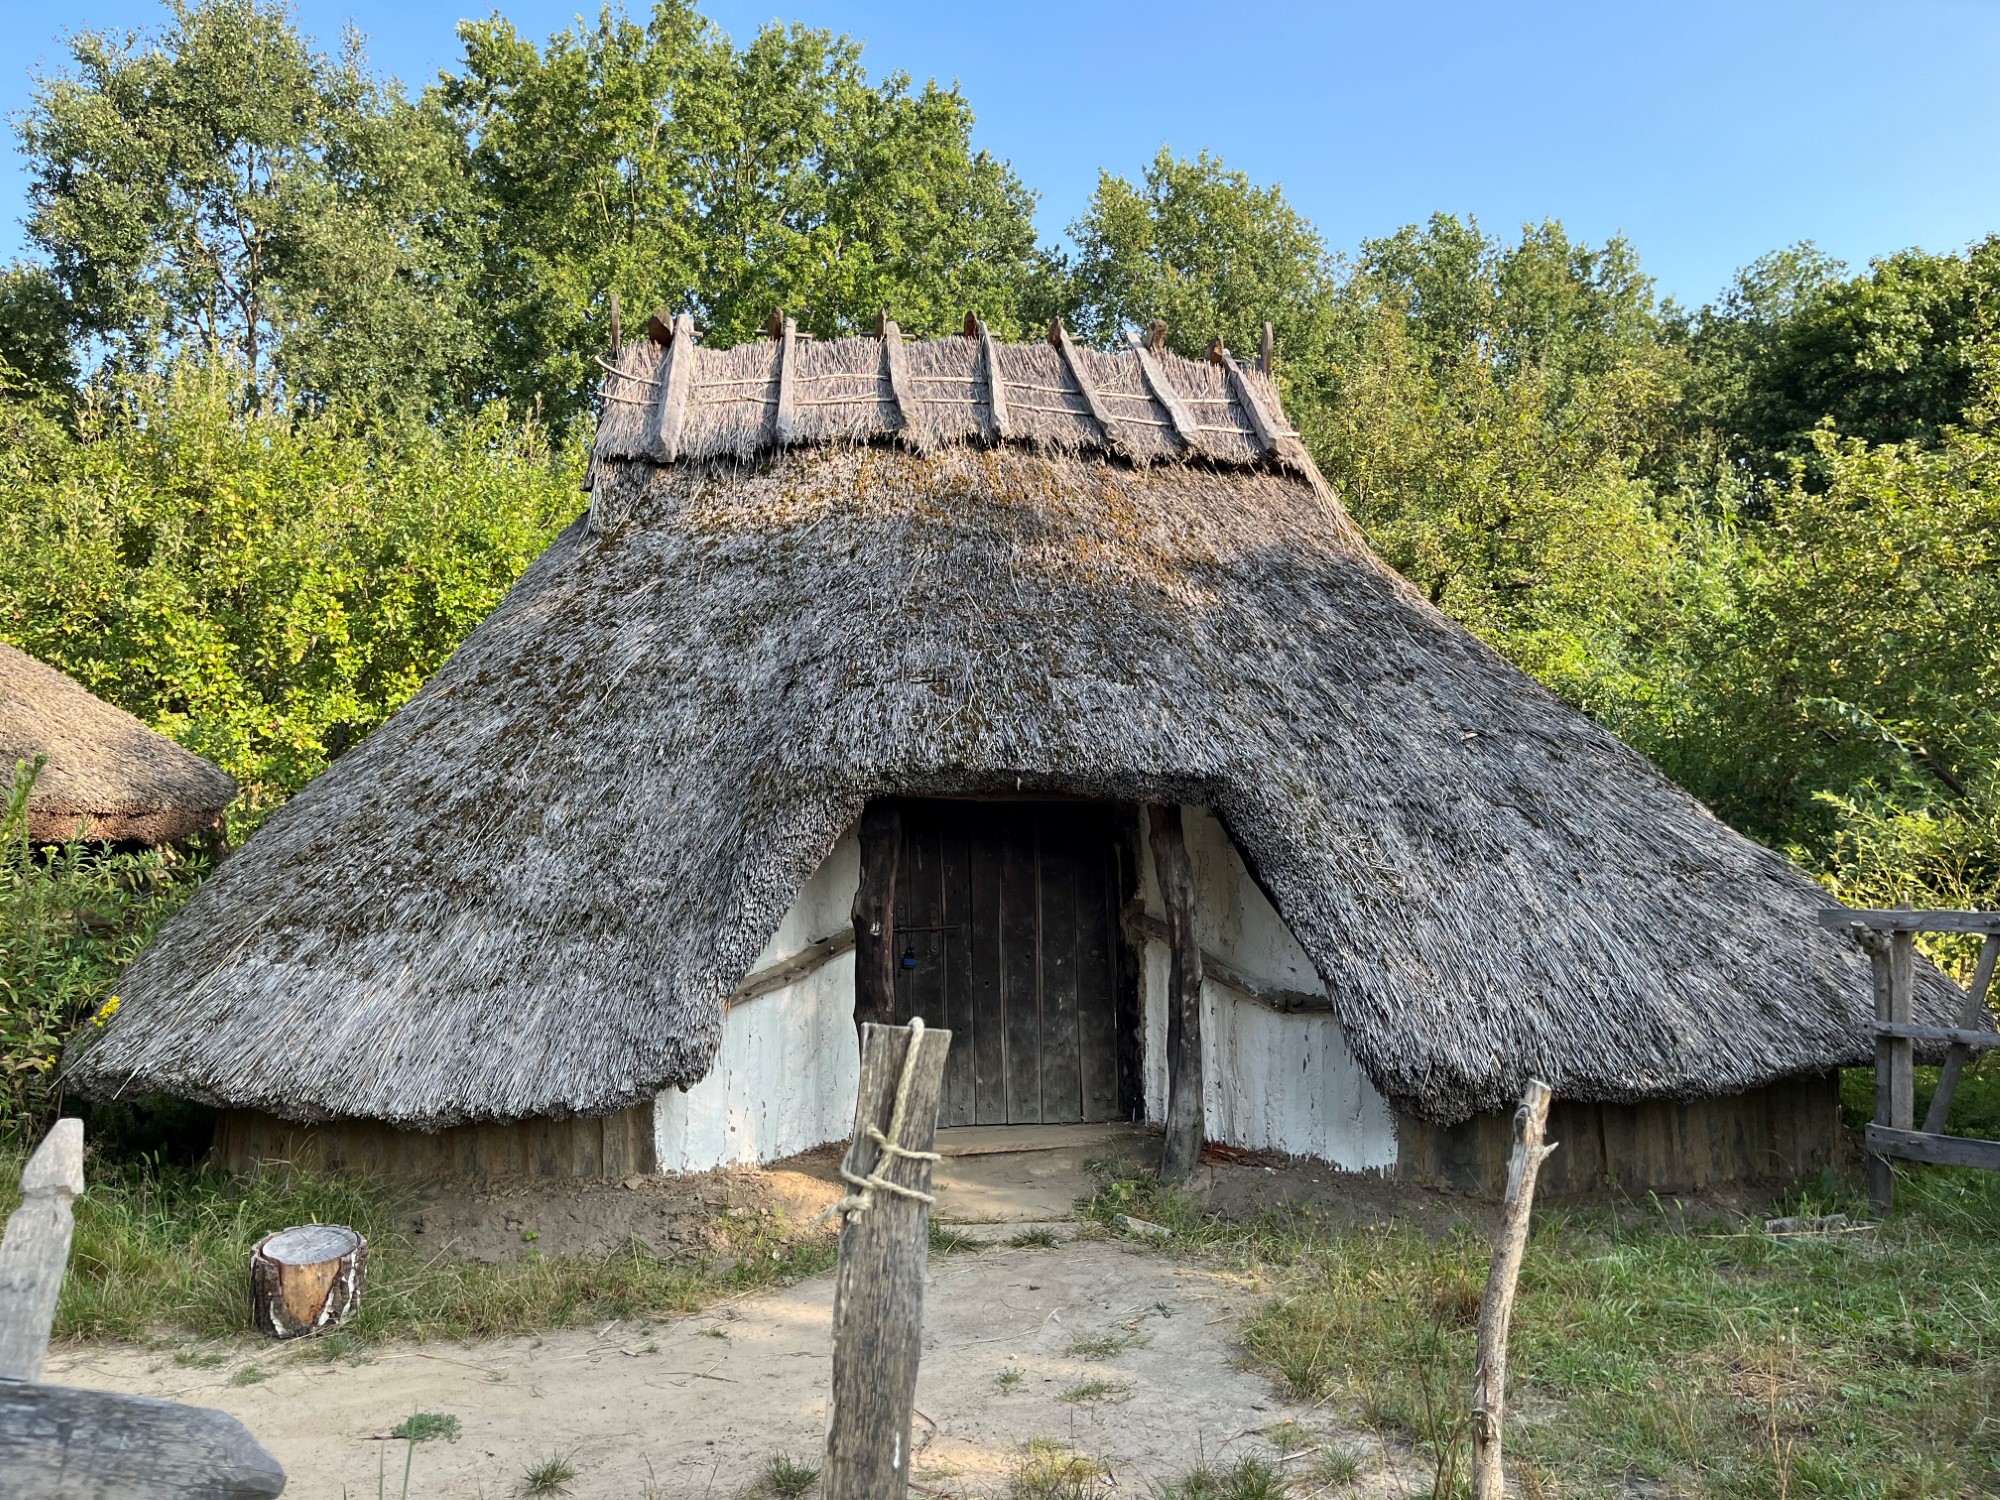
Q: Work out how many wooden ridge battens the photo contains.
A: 7